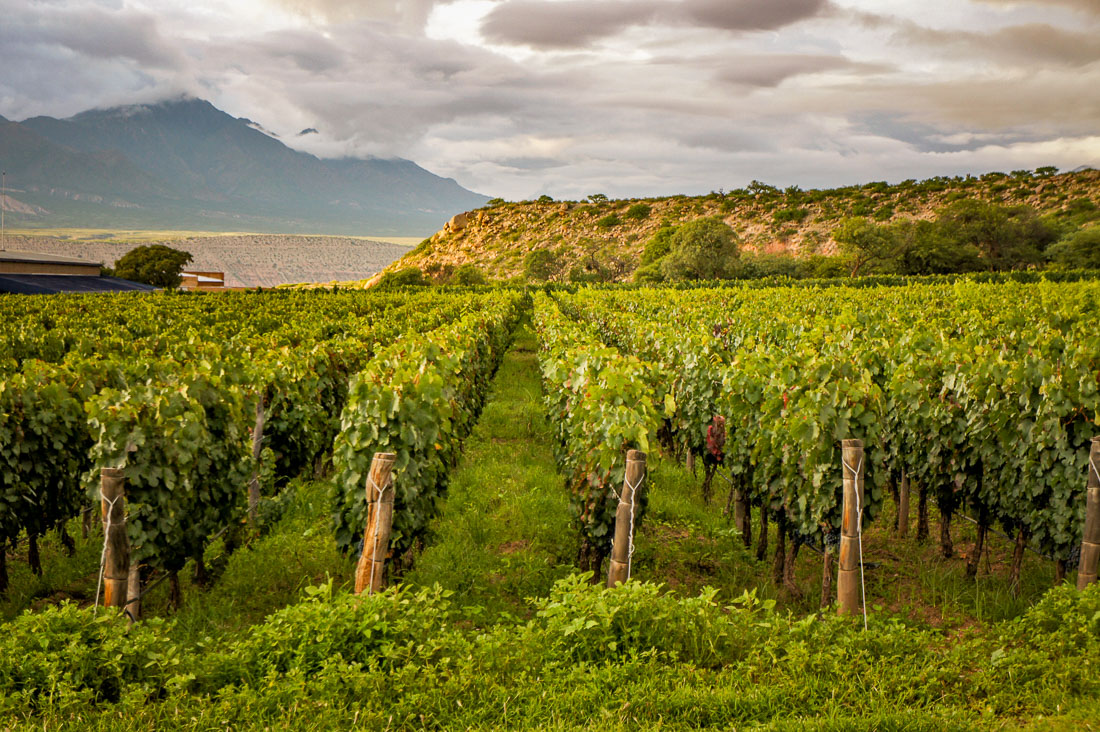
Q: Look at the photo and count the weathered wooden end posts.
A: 5